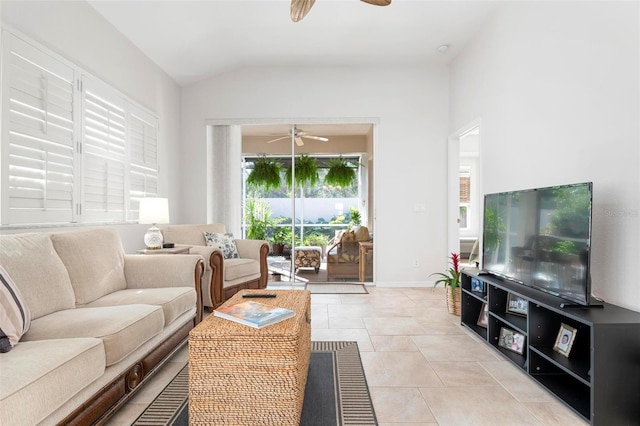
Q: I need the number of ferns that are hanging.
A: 3